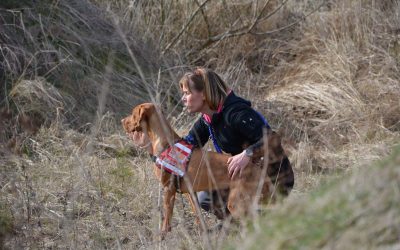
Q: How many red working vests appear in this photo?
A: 1